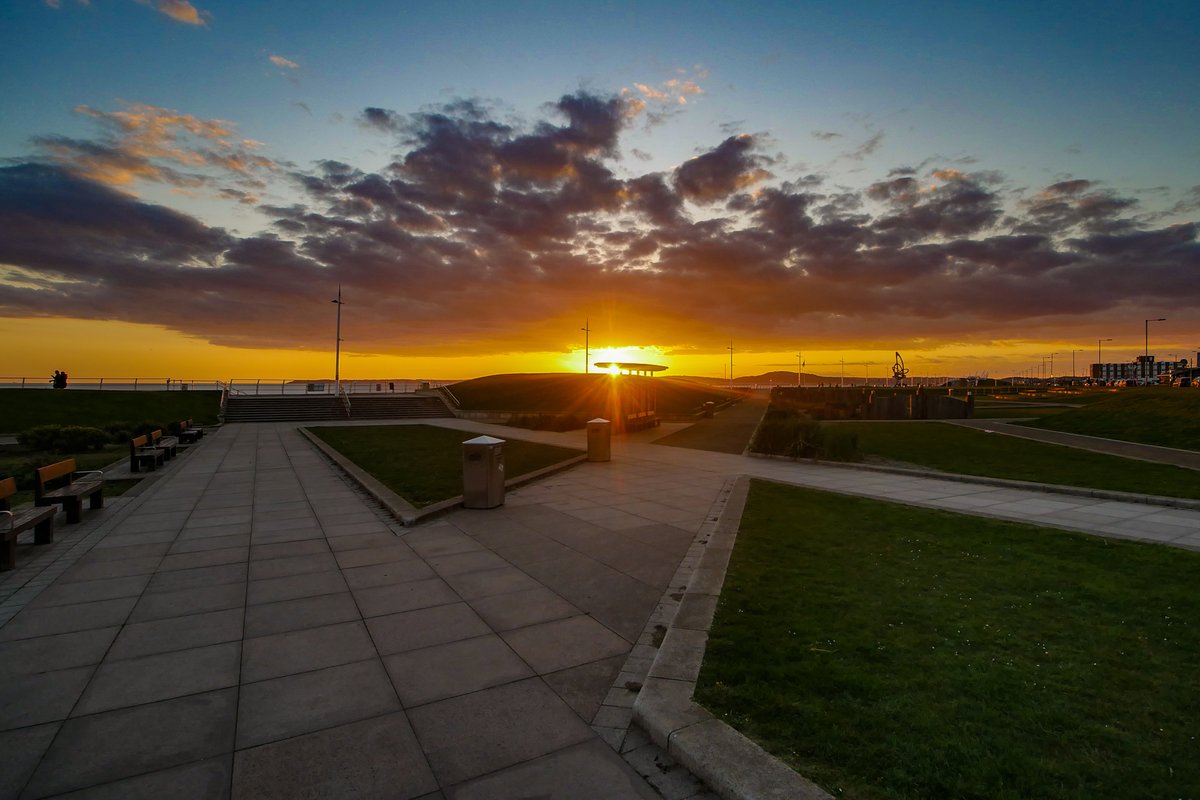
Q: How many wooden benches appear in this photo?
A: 6